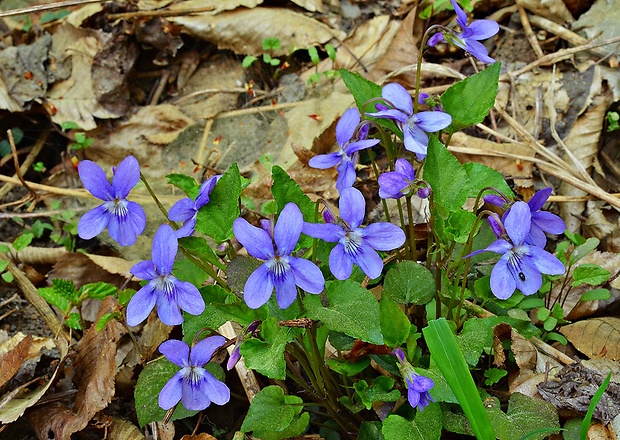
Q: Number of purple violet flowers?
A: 13